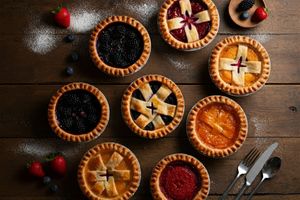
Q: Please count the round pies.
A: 8